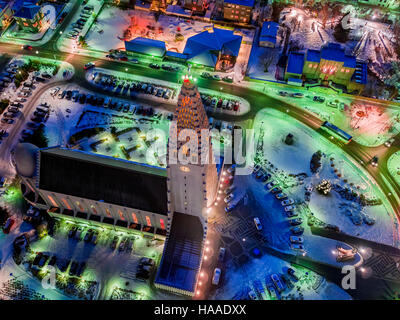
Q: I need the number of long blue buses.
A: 1